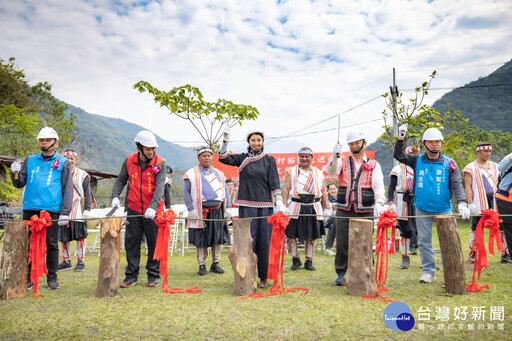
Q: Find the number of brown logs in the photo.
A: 5